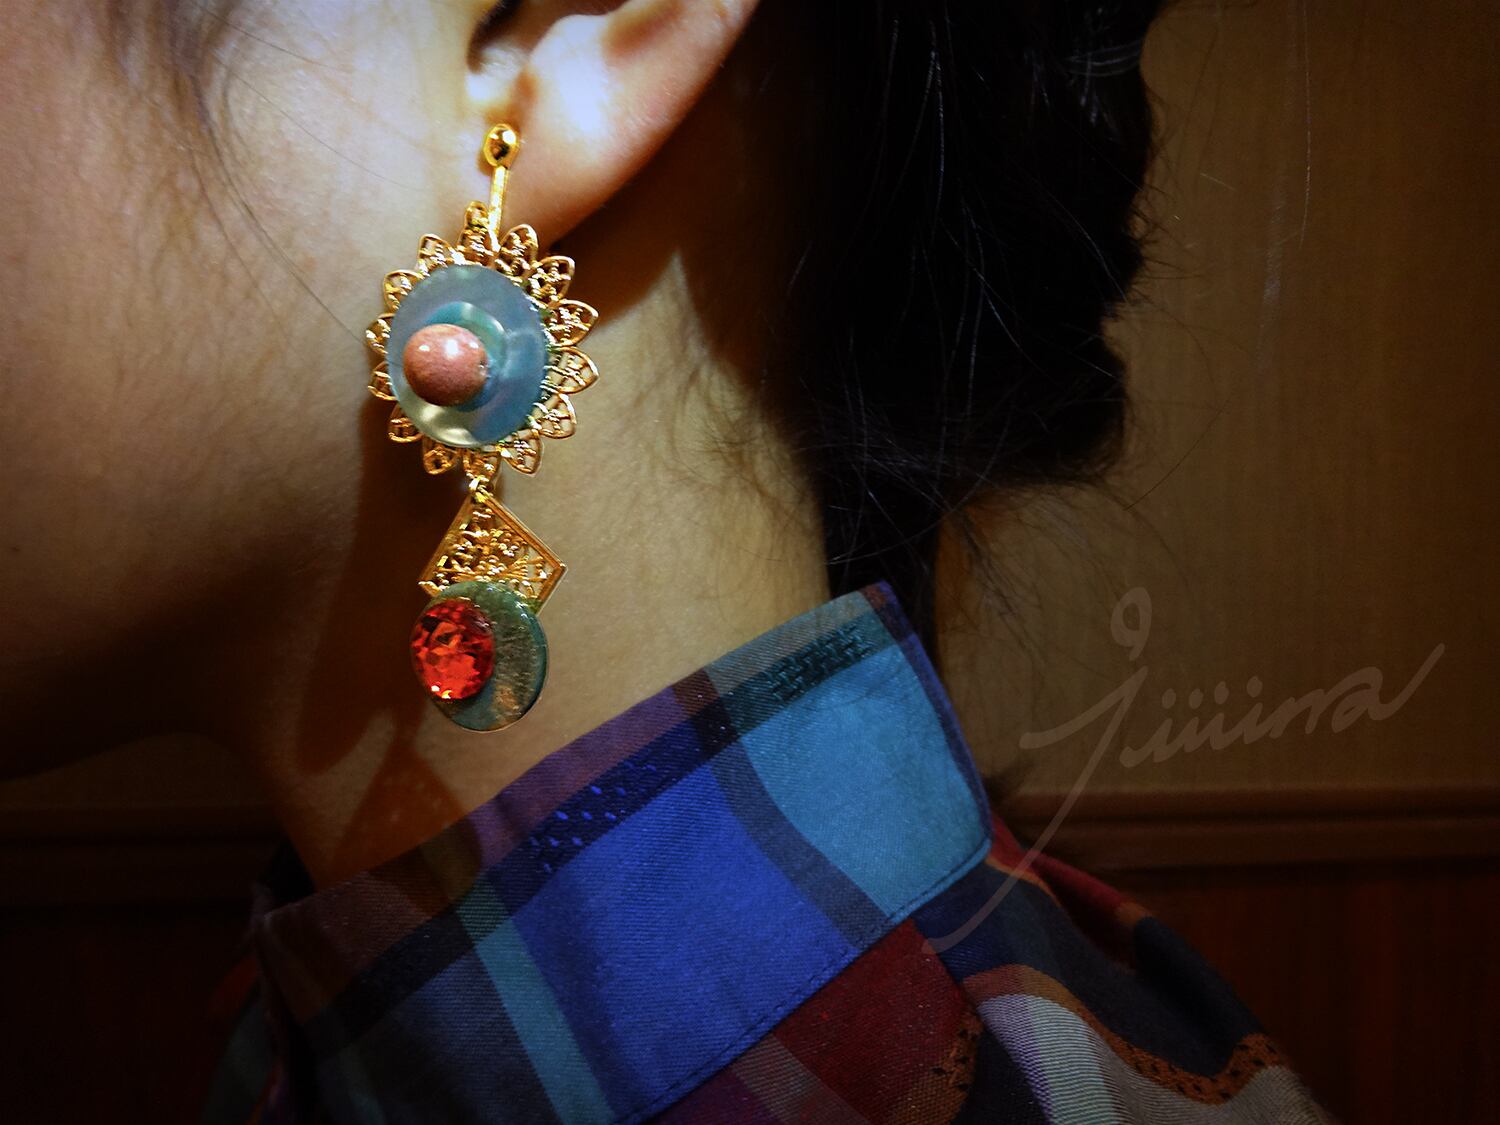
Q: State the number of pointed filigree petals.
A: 14